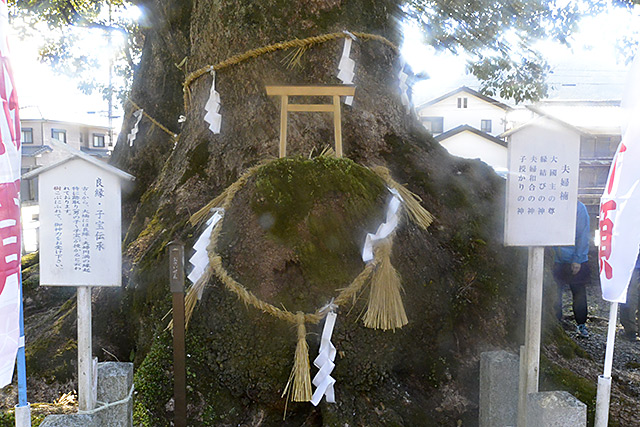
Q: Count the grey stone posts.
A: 4